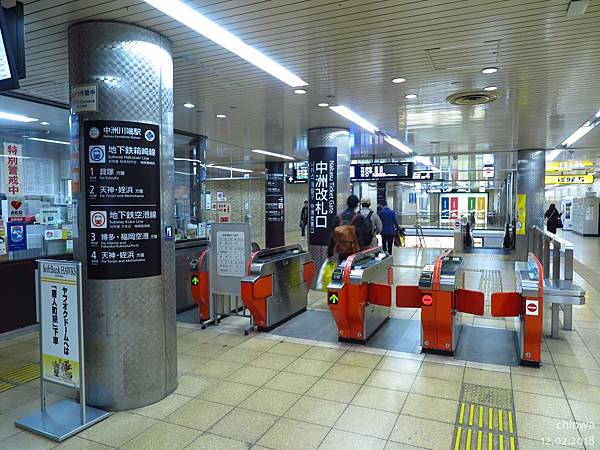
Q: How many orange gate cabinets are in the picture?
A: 5